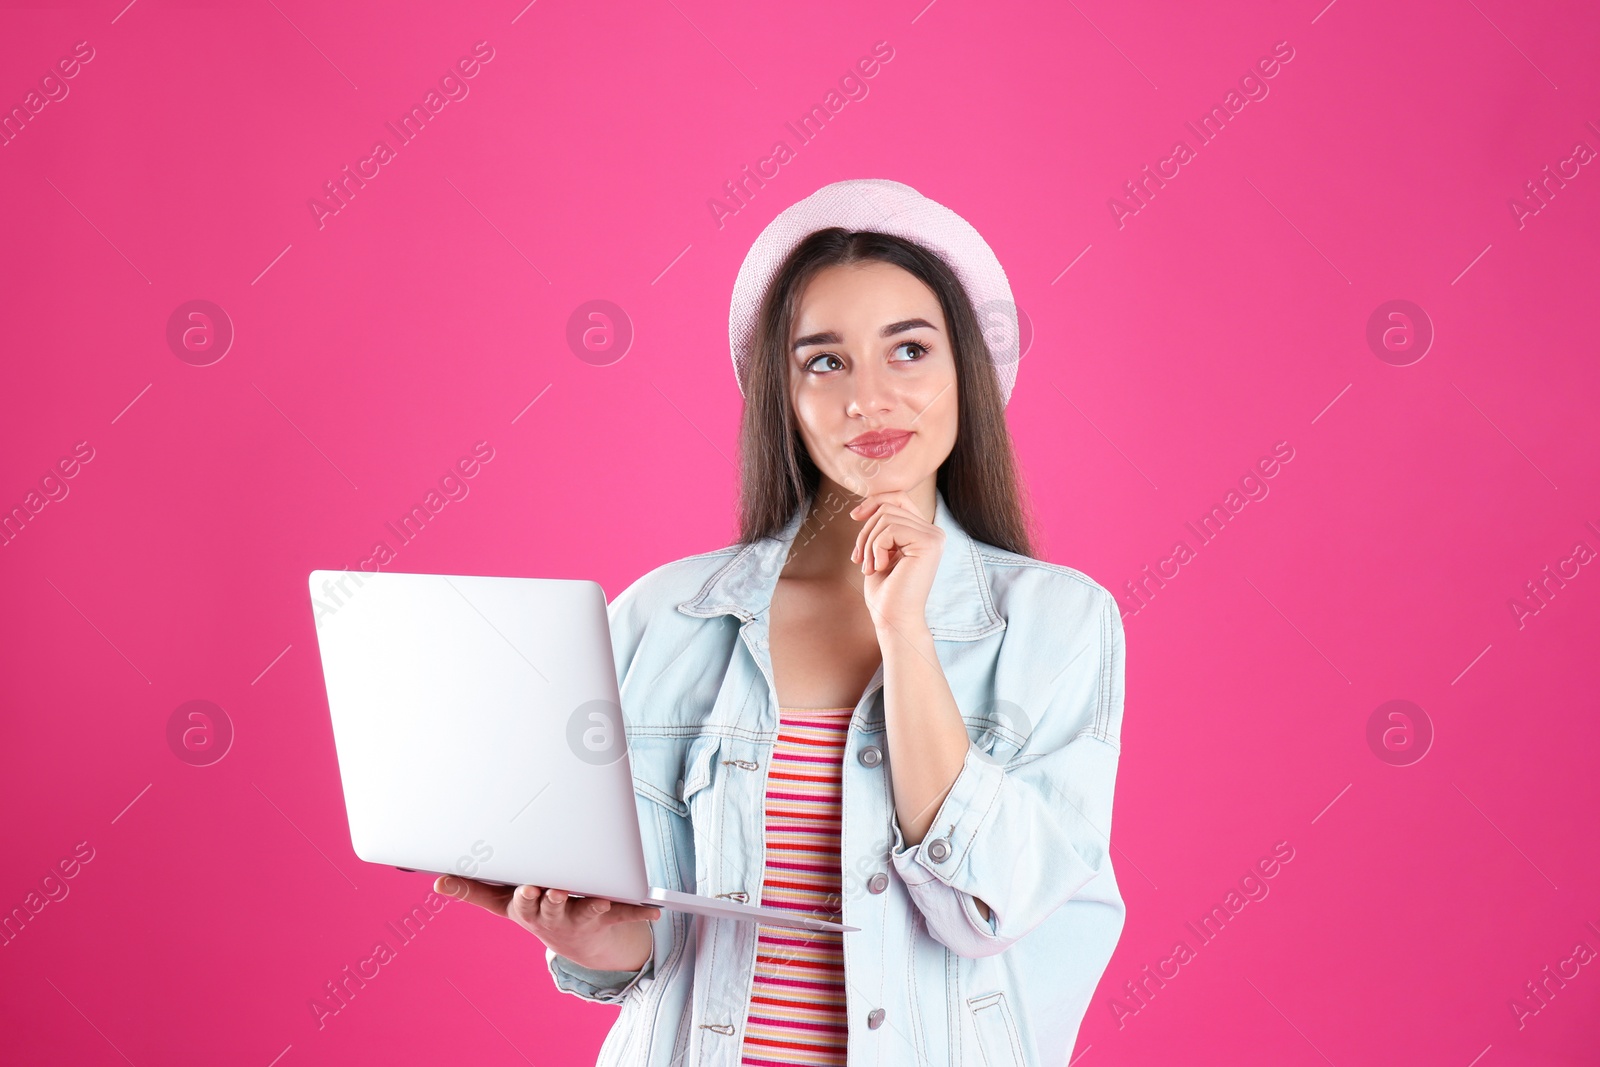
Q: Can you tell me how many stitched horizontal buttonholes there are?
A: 3